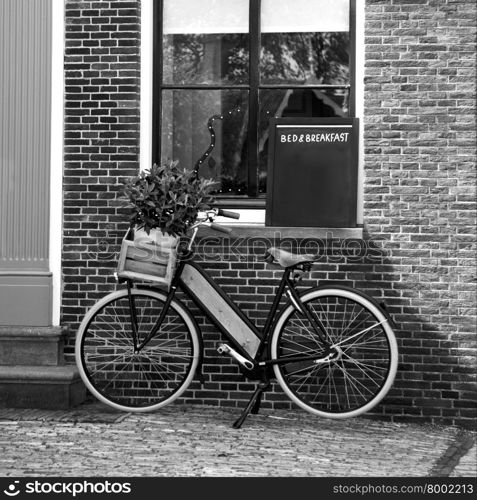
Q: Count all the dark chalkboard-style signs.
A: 1